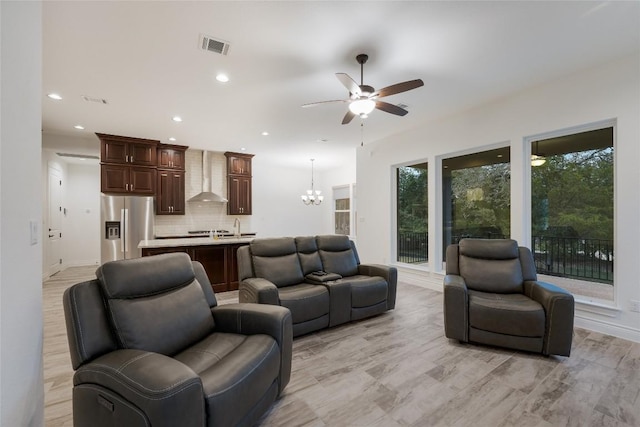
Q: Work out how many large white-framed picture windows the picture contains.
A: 3